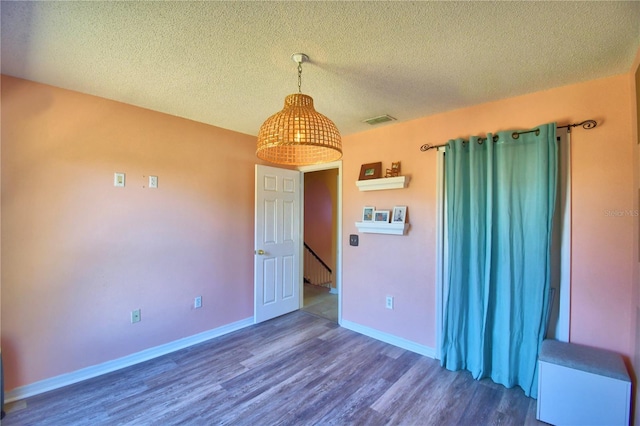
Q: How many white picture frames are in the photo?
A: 3